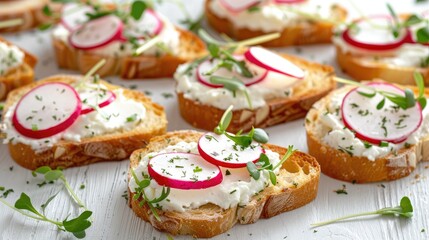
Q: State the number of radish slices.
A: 14